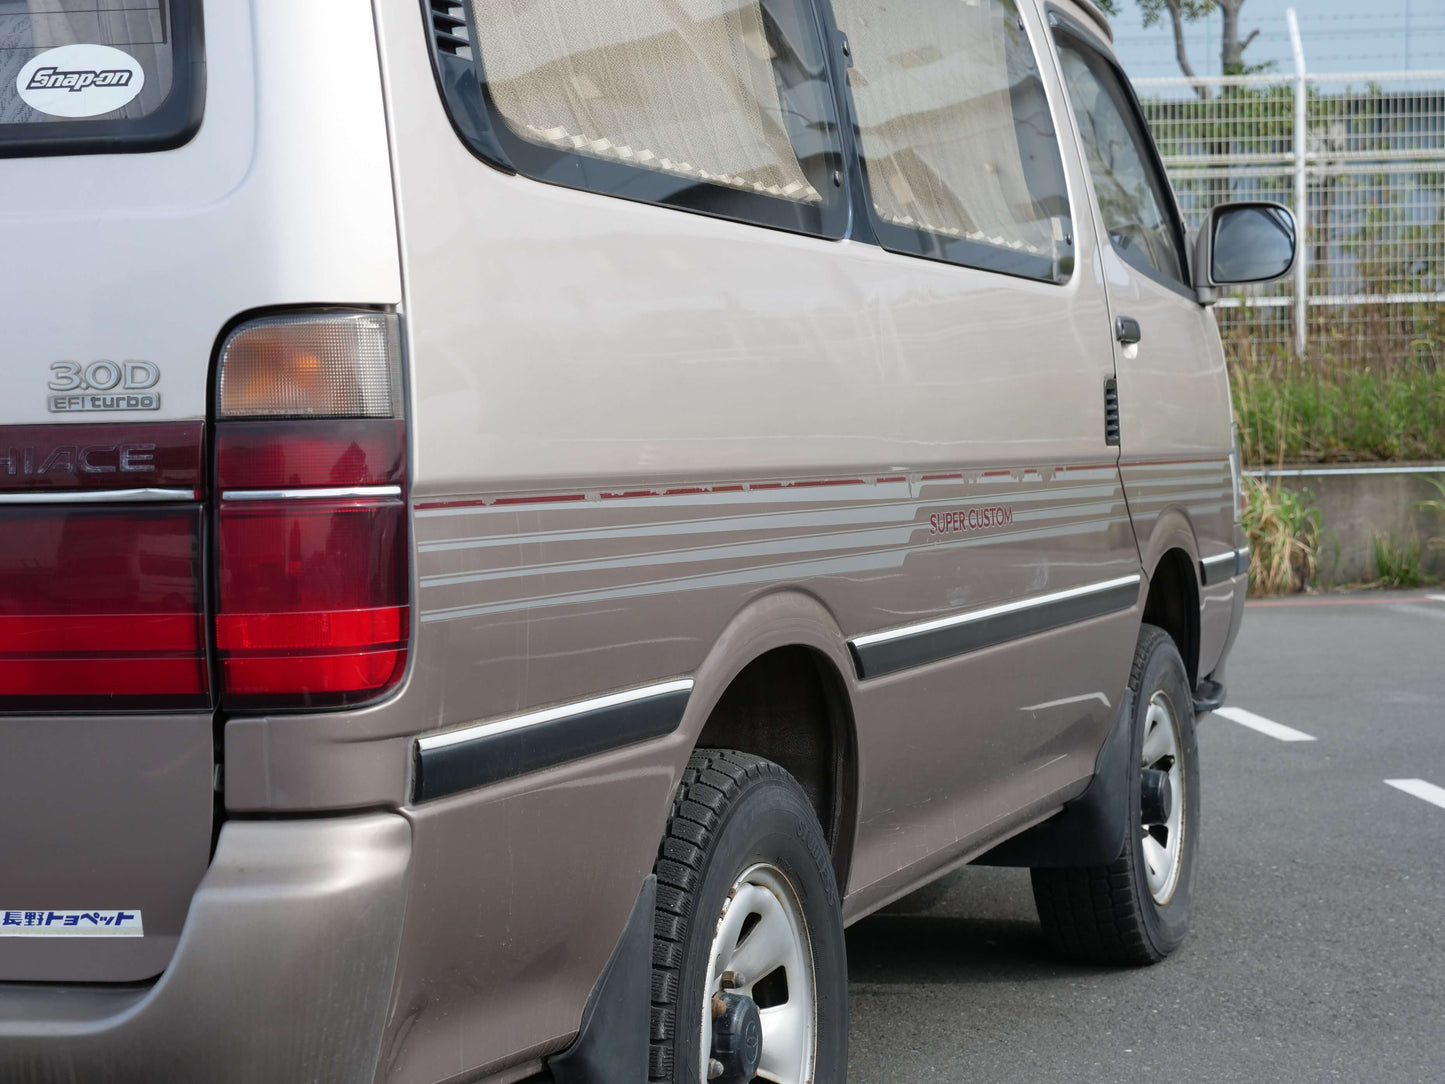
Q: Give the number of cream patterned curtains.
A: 2